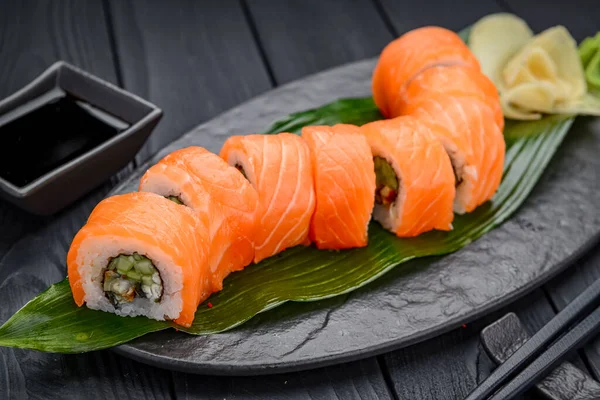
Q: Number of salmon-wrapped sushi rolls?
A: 8